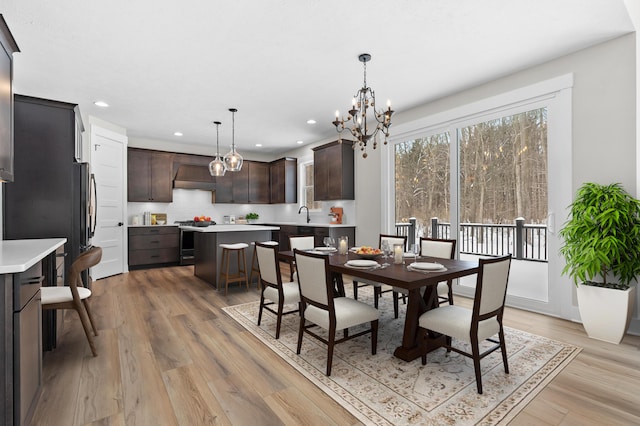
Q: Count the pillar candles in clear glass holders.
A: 2